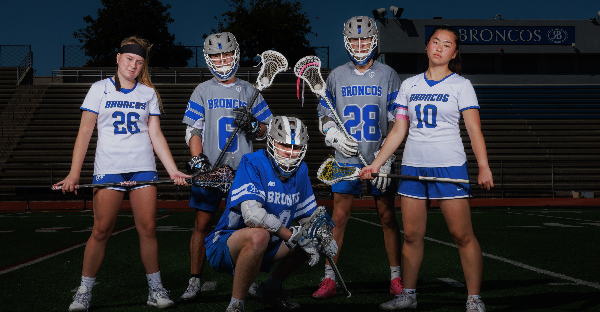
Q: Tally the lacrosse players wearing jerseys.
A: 5